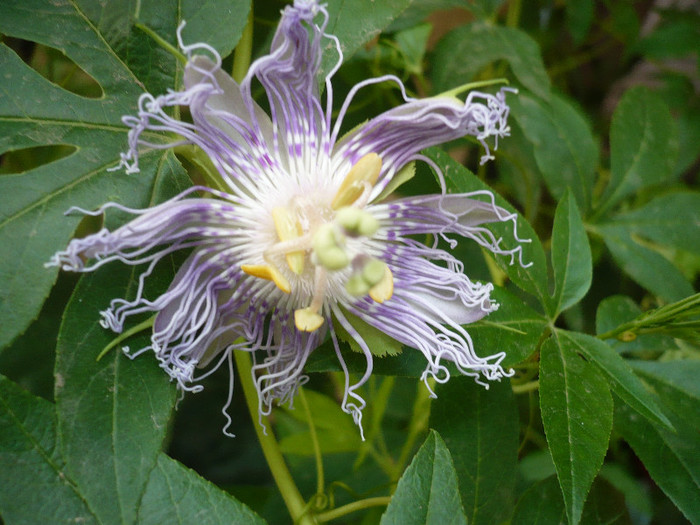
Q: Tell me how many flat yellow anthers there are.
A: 5